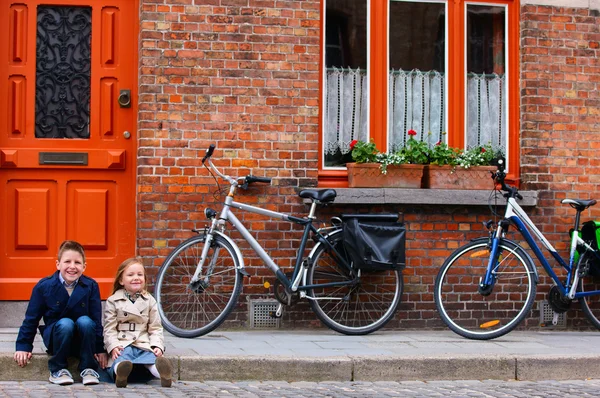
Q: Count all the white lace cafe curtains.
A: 3